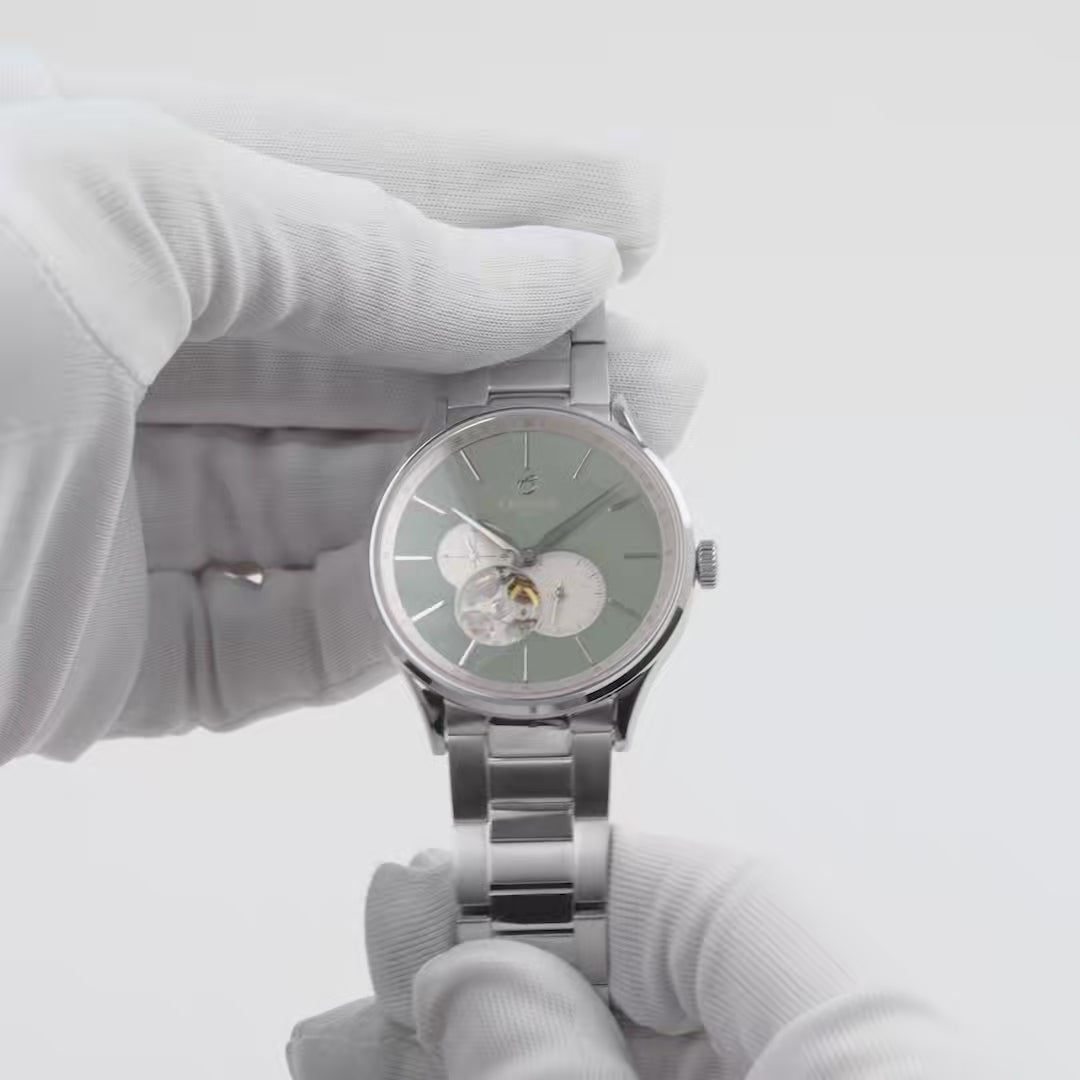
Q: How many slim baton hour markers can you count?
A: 12